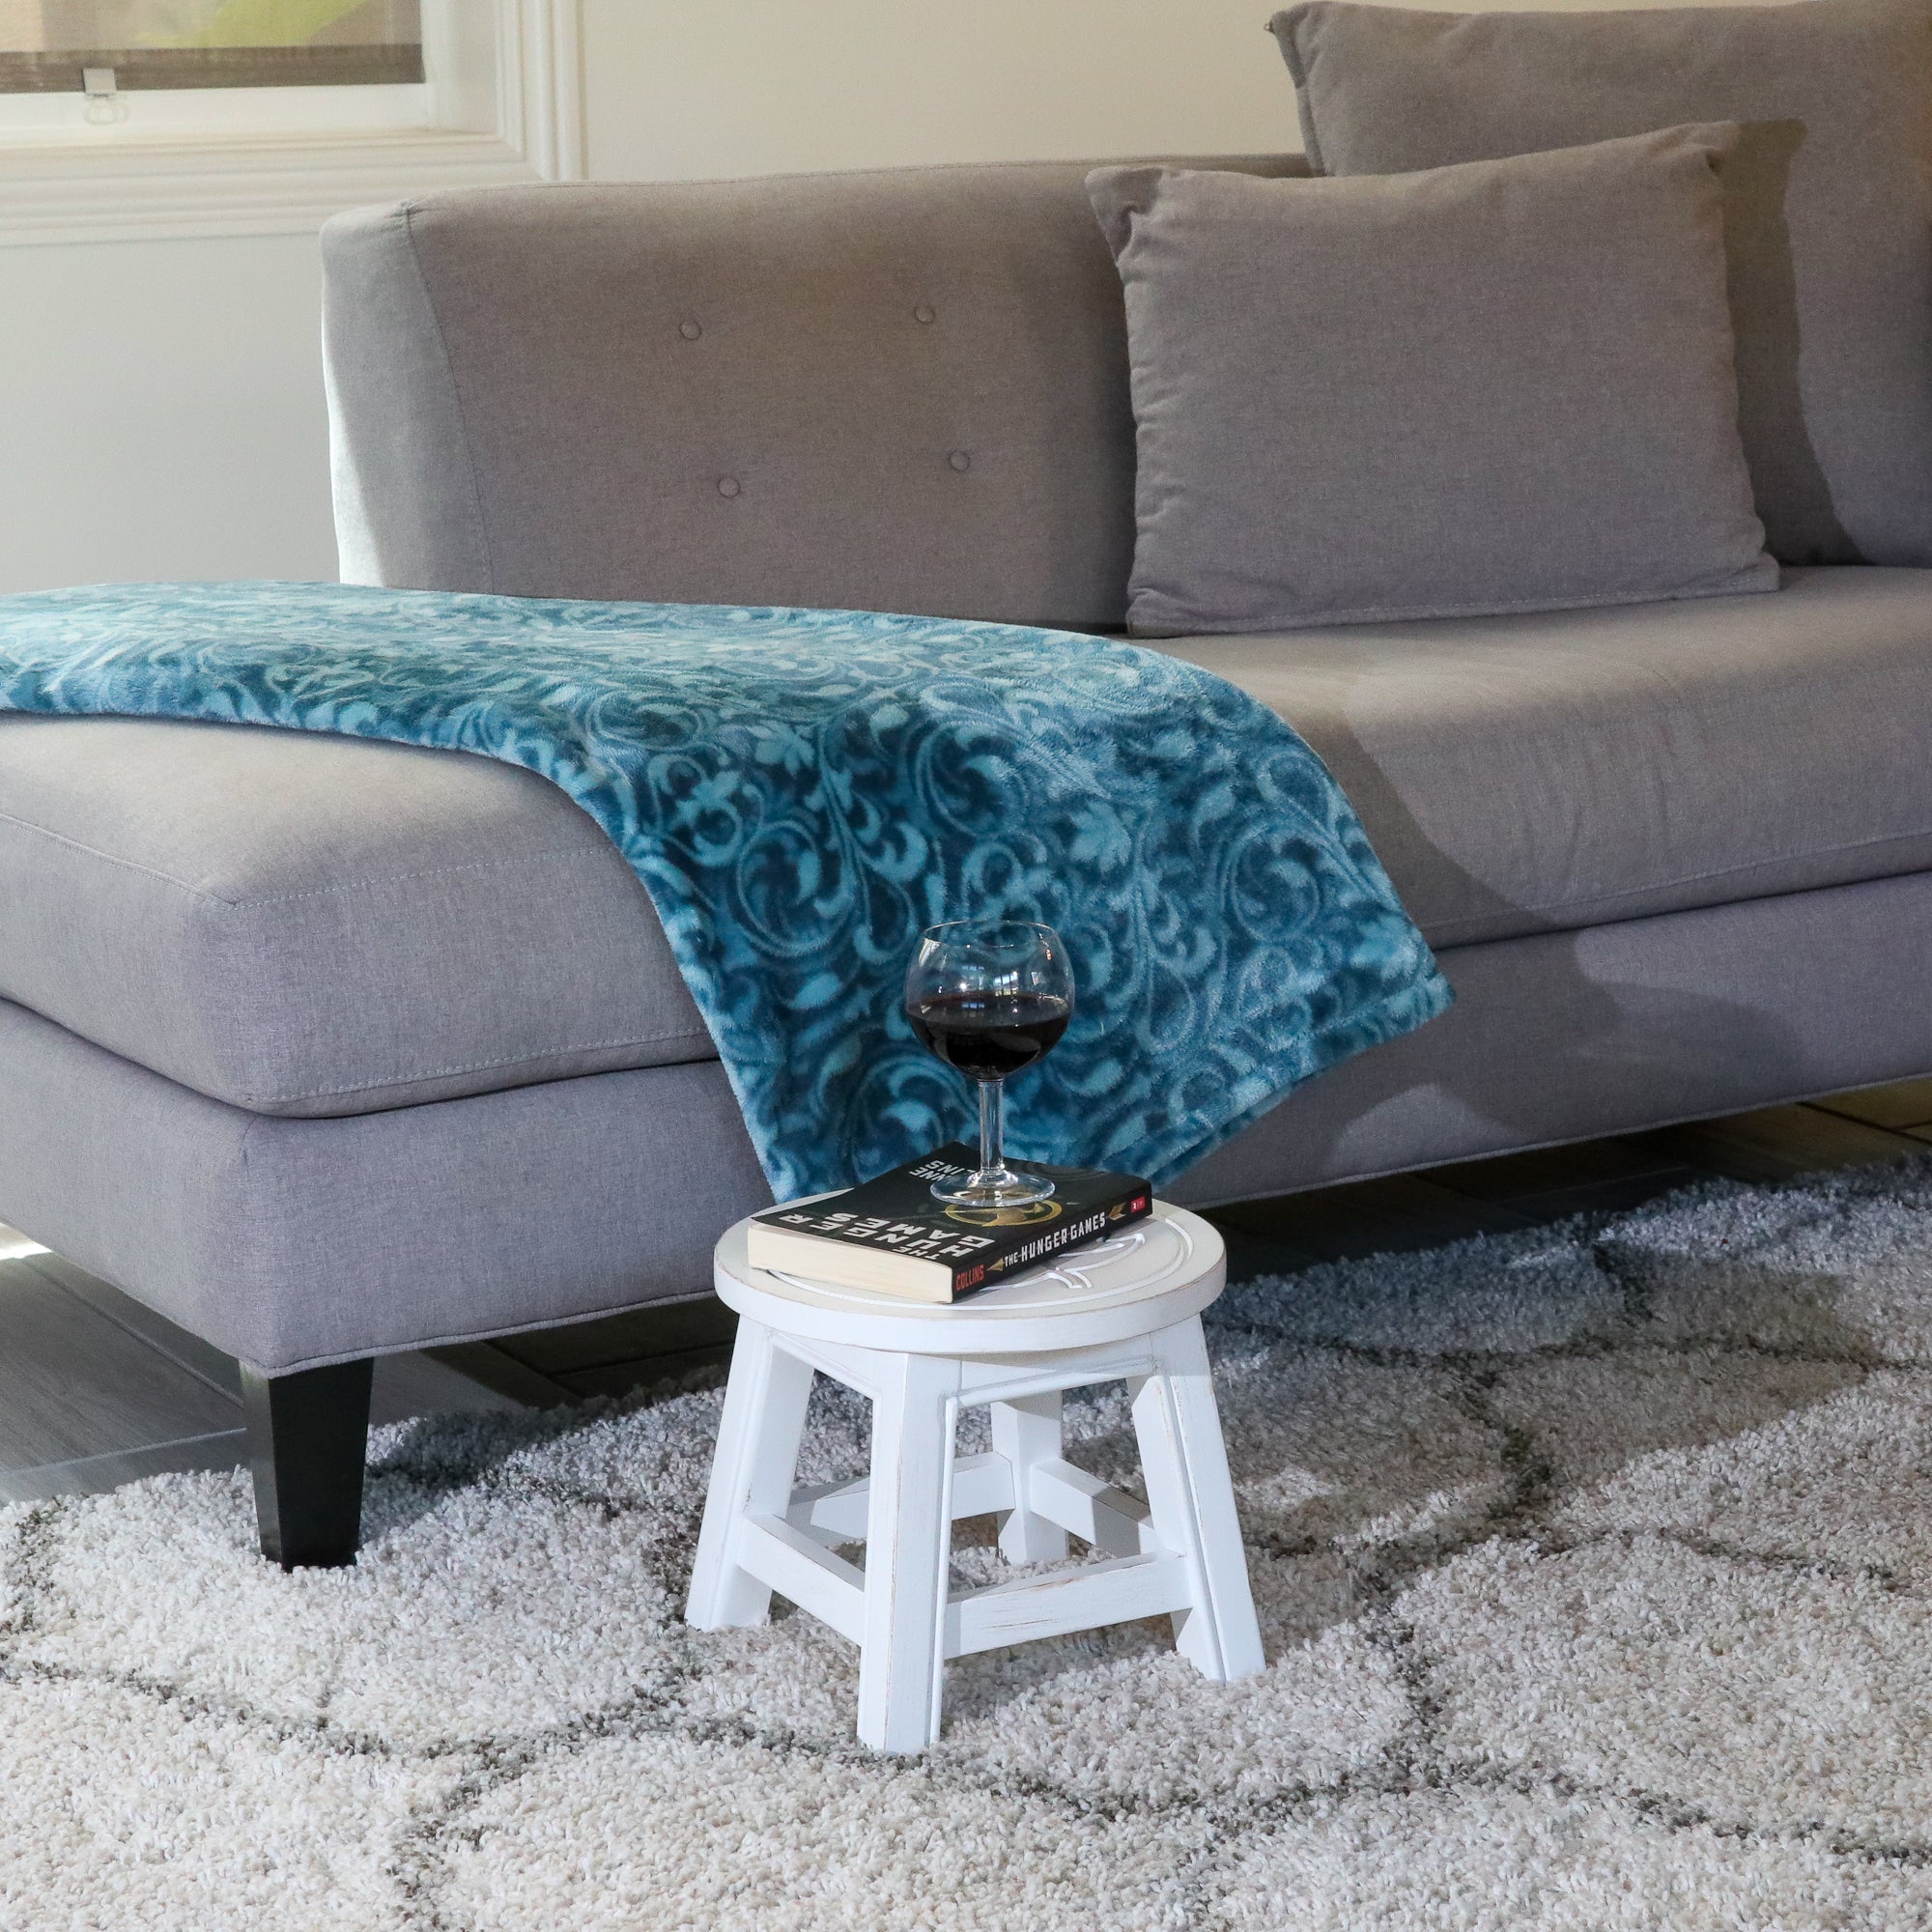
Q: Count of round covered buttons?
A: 4